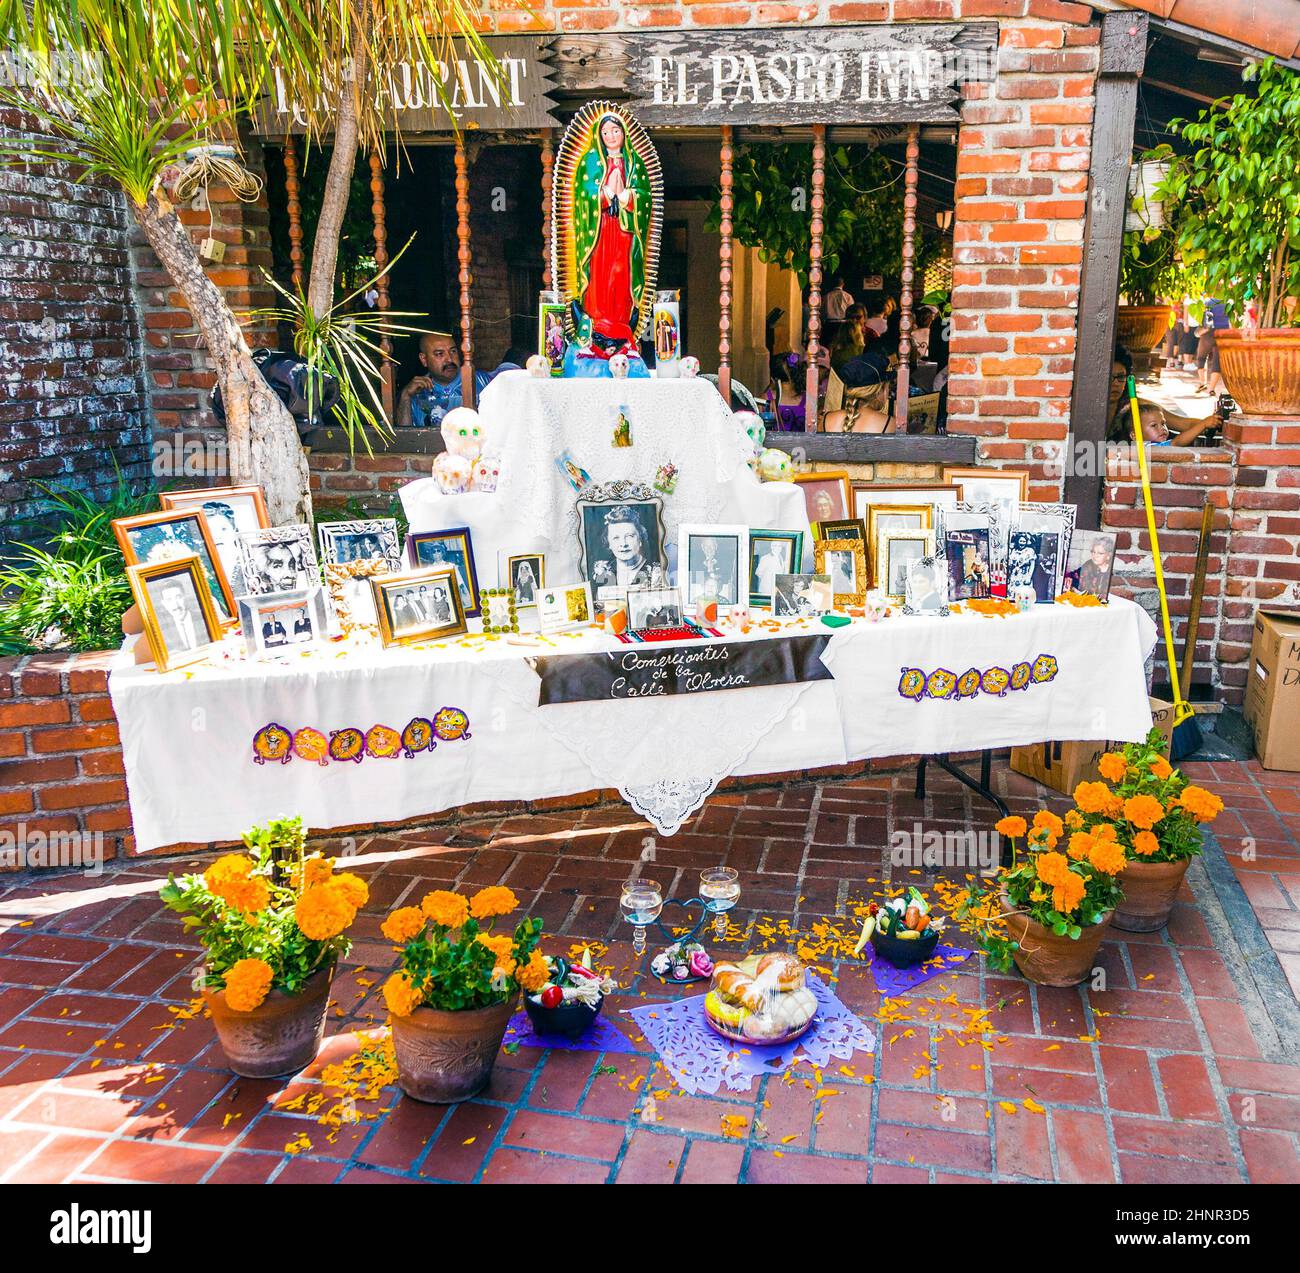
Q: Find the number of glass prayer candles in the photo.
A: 2